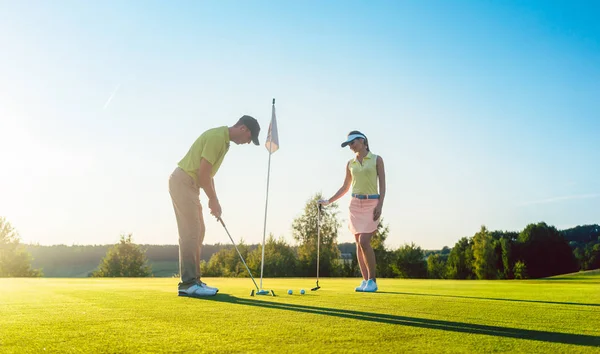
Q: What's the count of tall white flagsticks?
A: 1